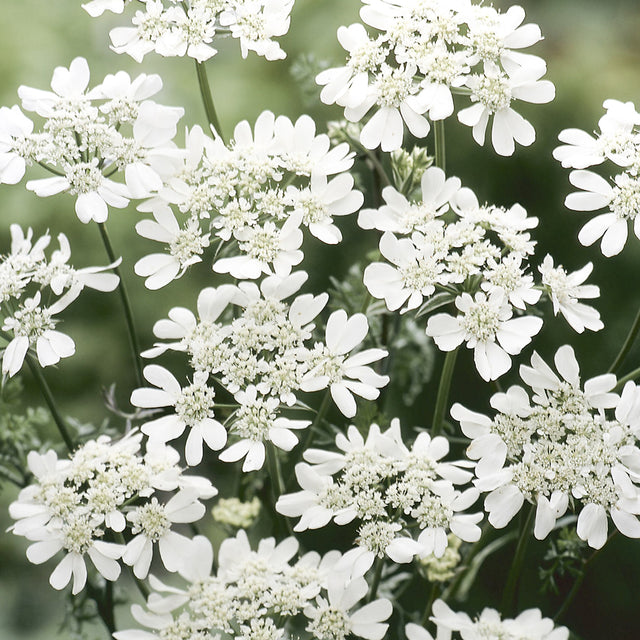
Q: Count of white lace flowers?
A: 13